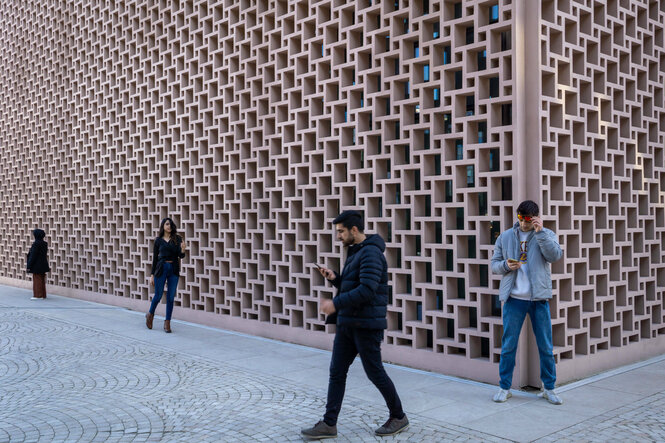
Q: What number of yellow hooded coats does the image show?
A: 0